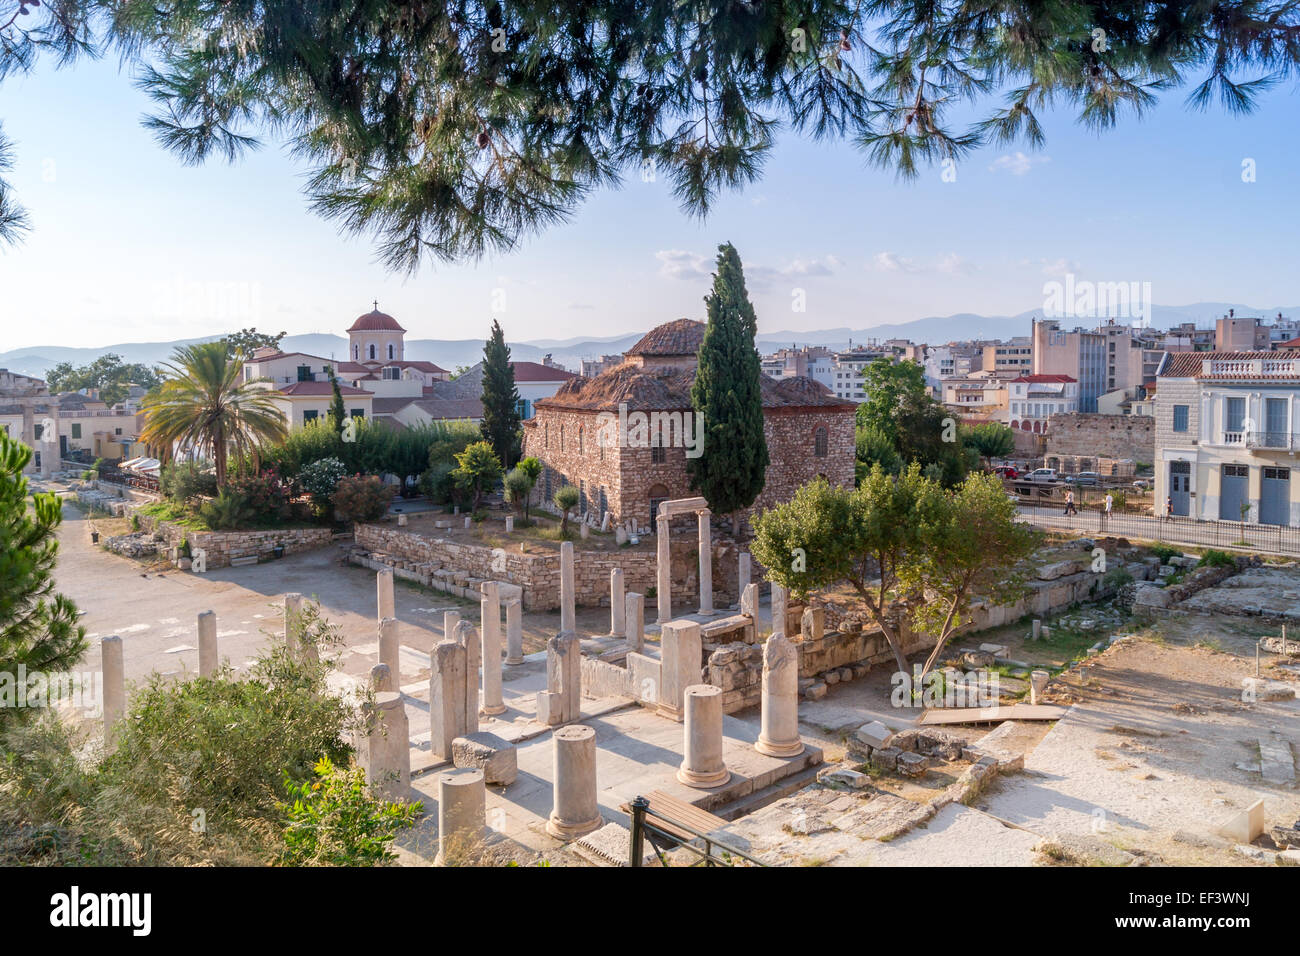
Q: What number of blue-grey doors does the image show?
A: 3